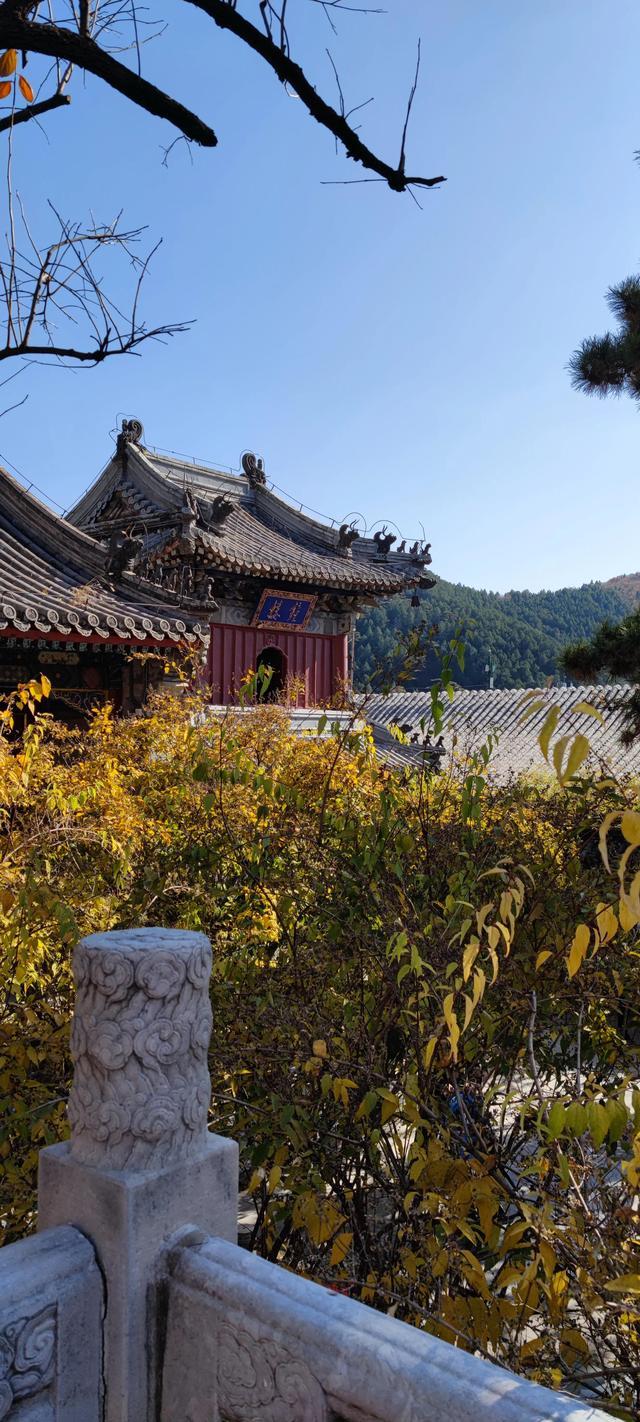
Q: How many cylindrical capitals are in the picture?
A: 1